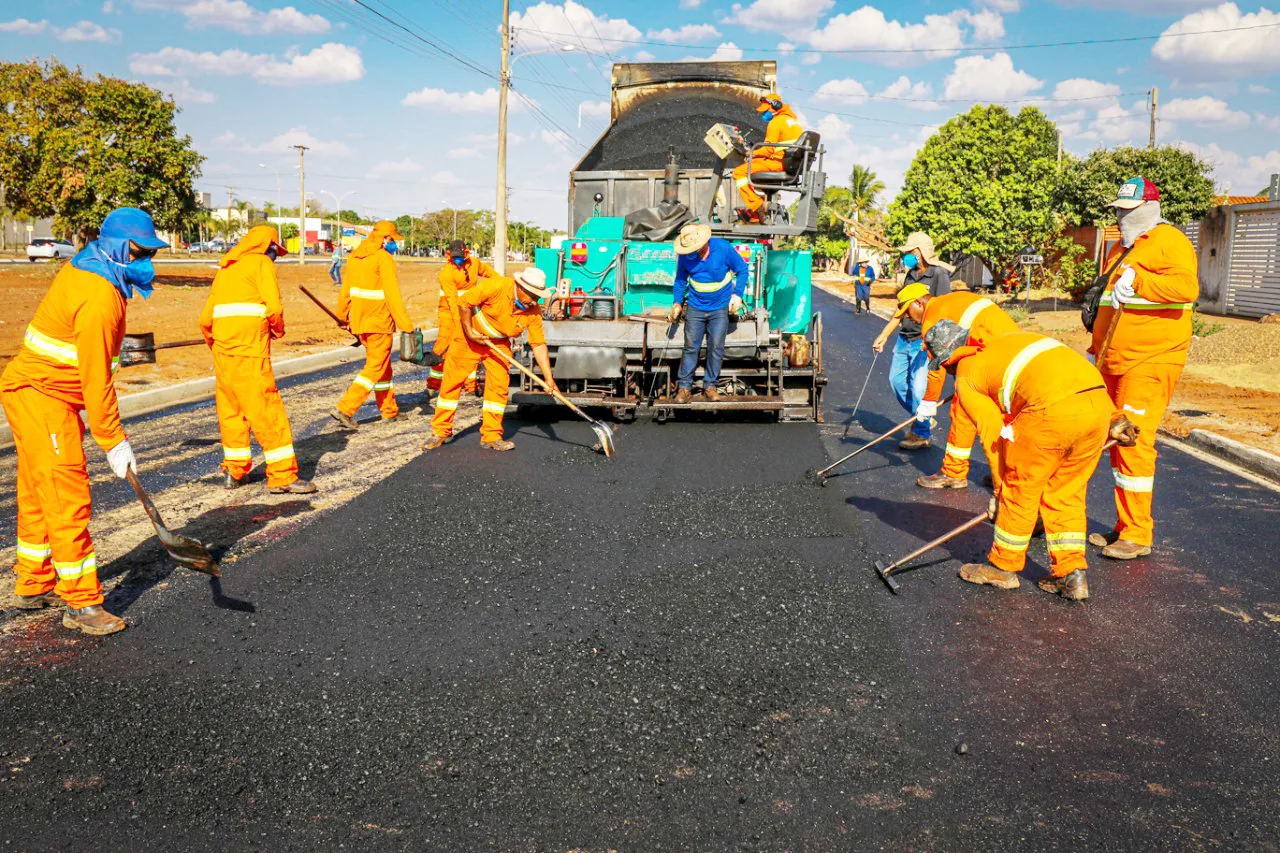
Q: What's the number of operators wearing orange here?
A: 9